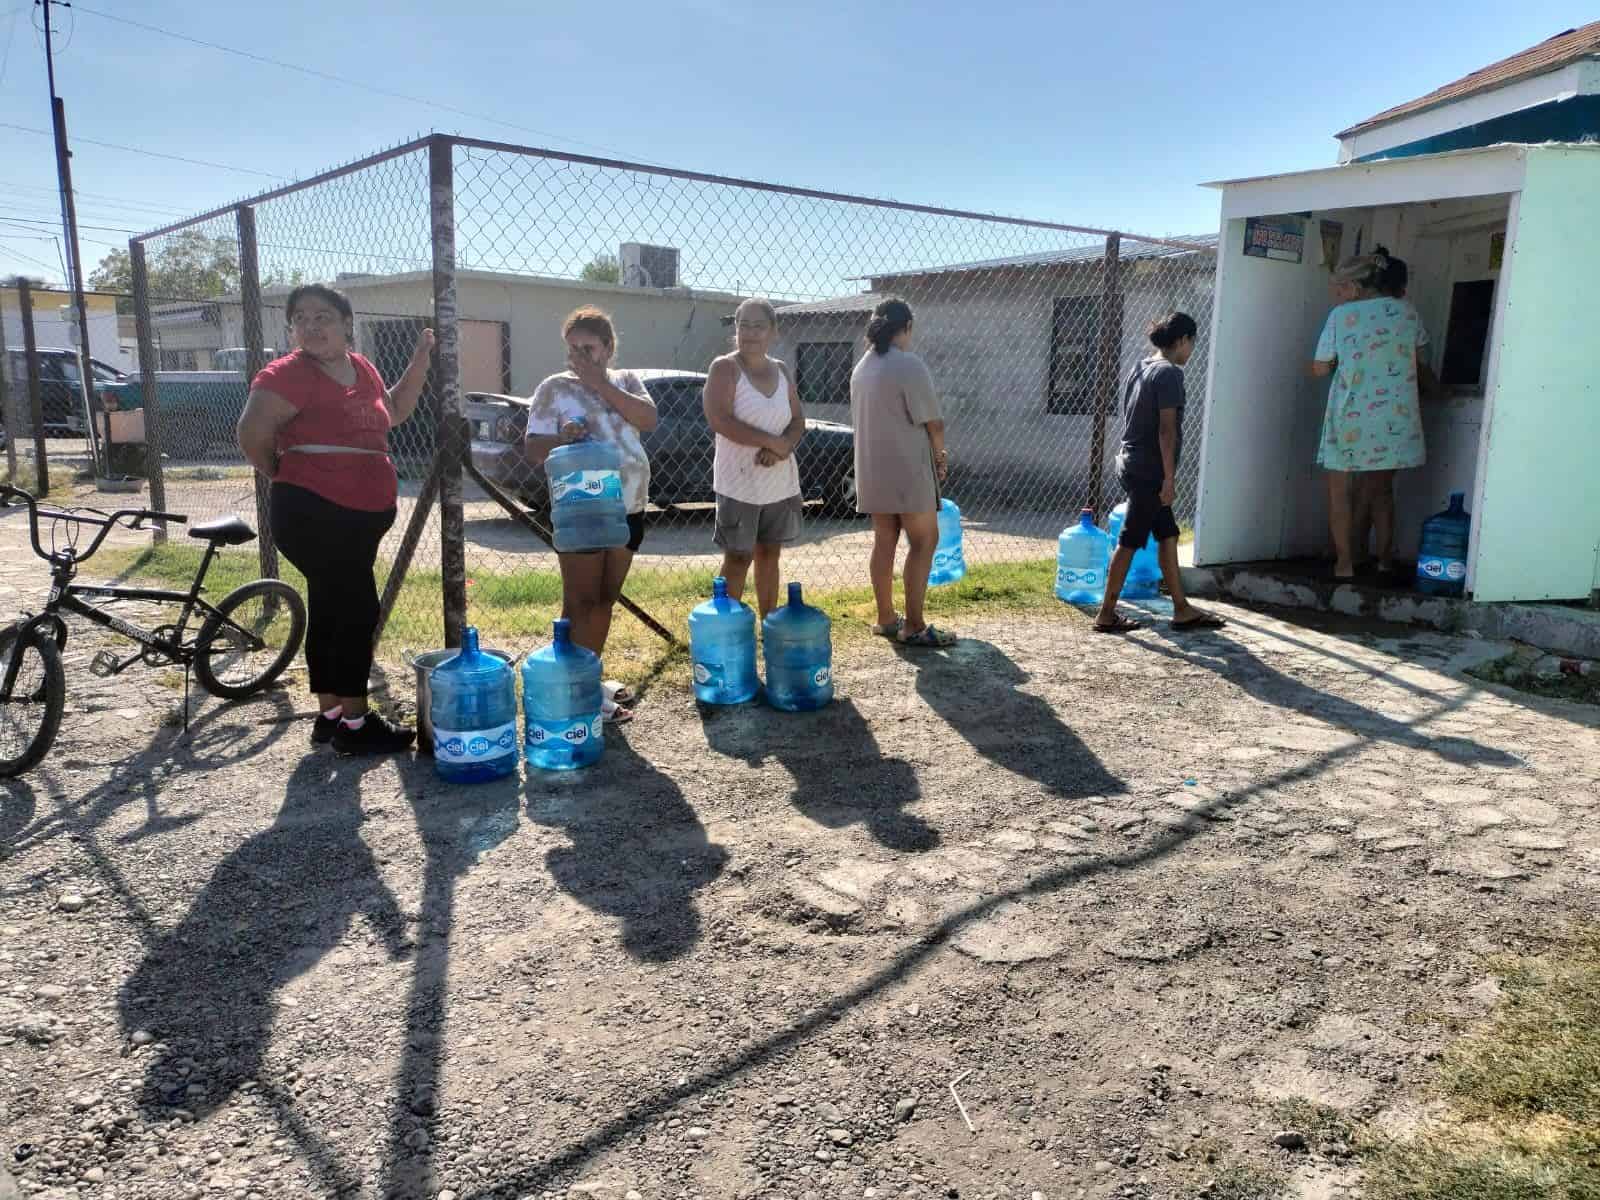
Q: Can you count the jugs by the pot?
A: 2